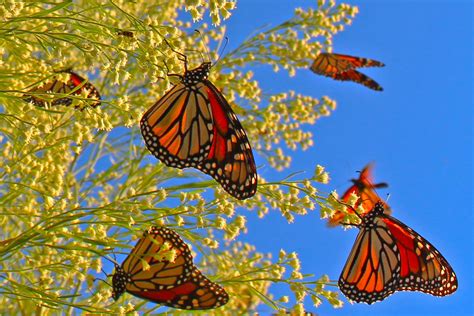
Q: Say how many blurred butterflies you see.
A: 1